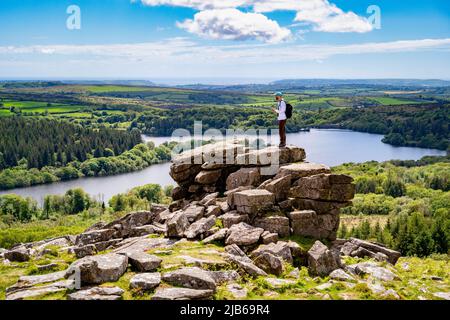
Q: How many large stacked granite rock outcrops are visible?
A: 1